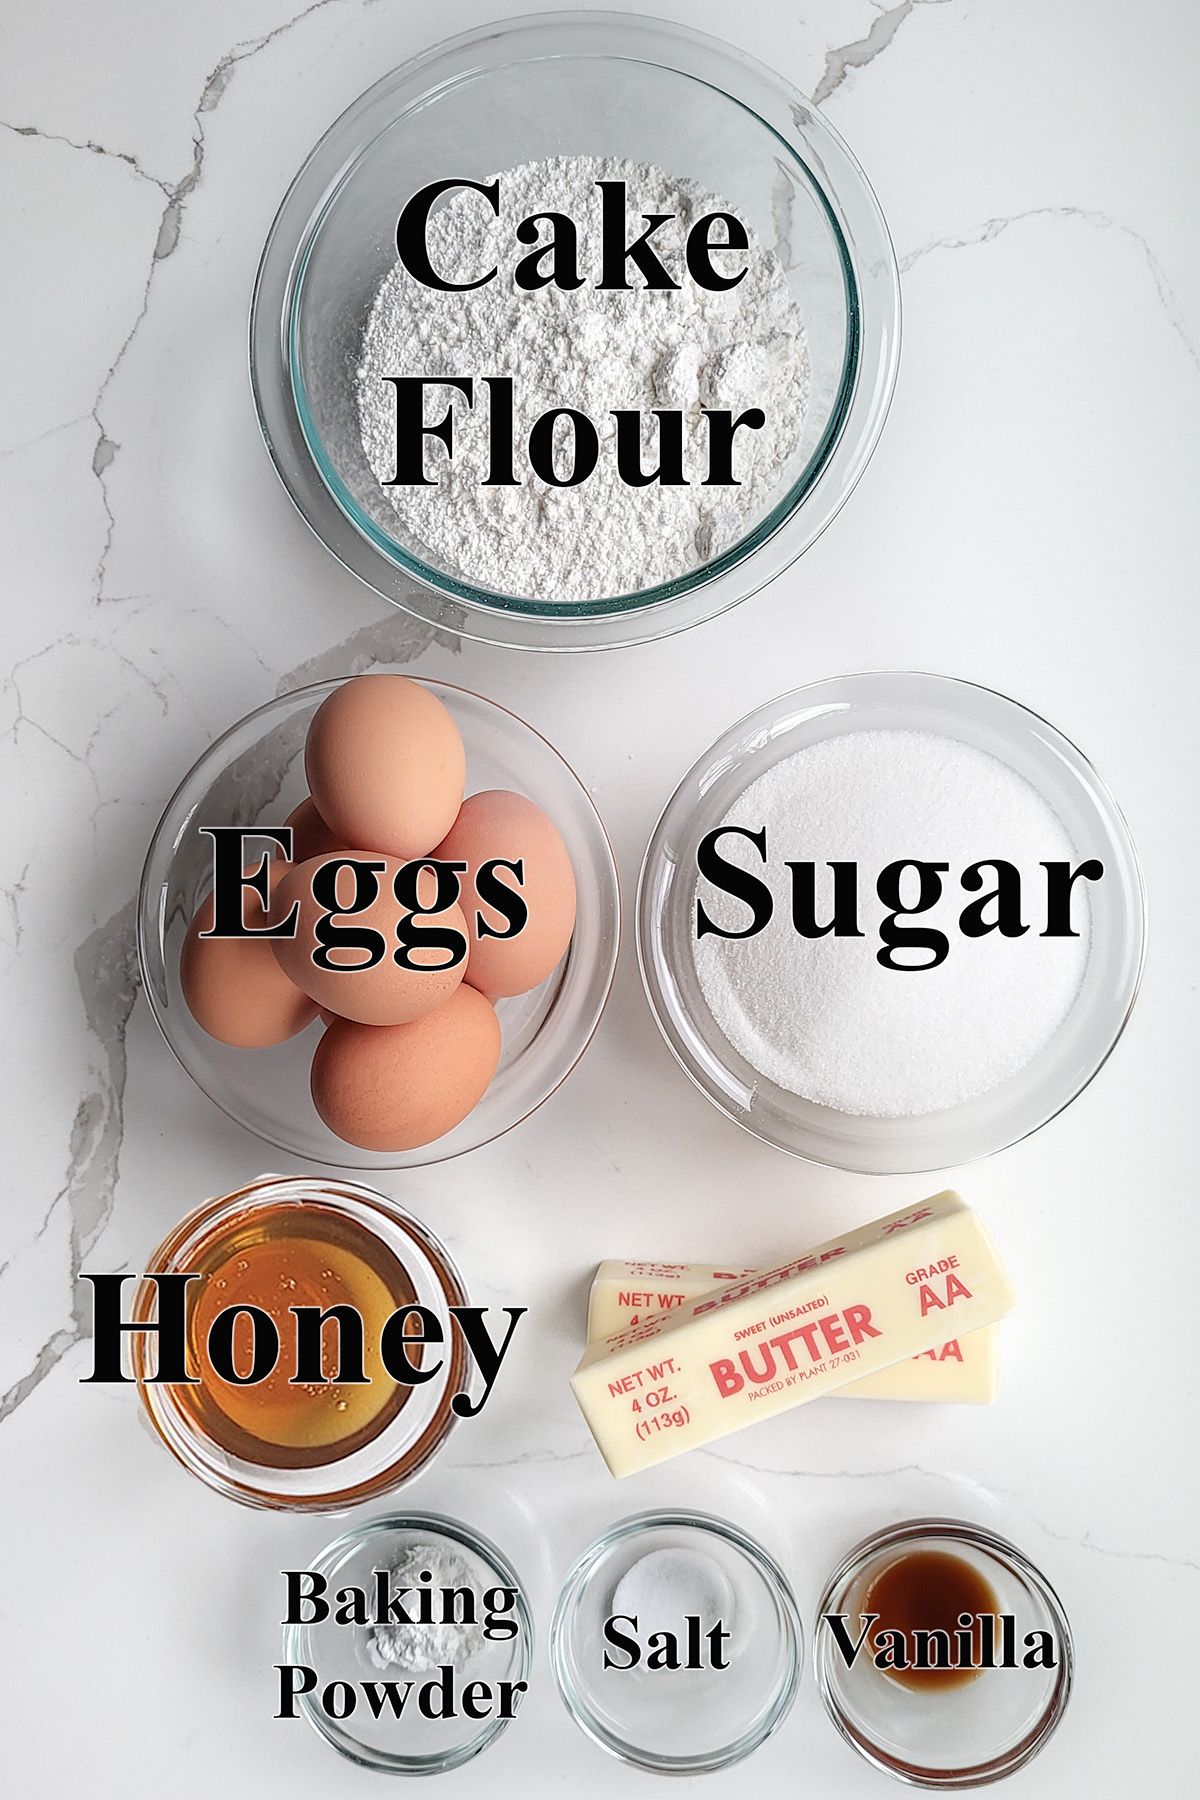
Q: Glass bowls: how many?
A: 7